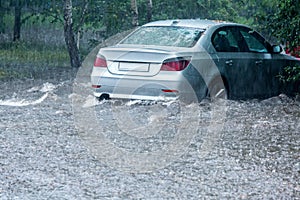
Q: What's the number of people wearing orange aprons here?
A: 0